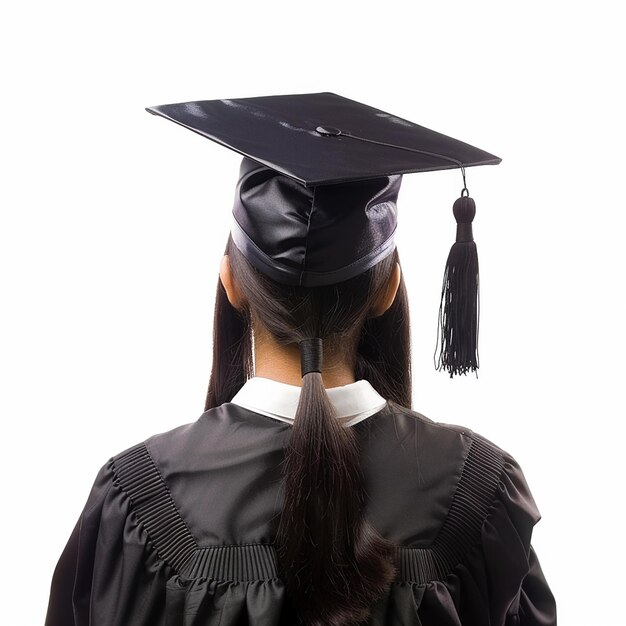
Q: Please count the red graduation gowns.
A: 0